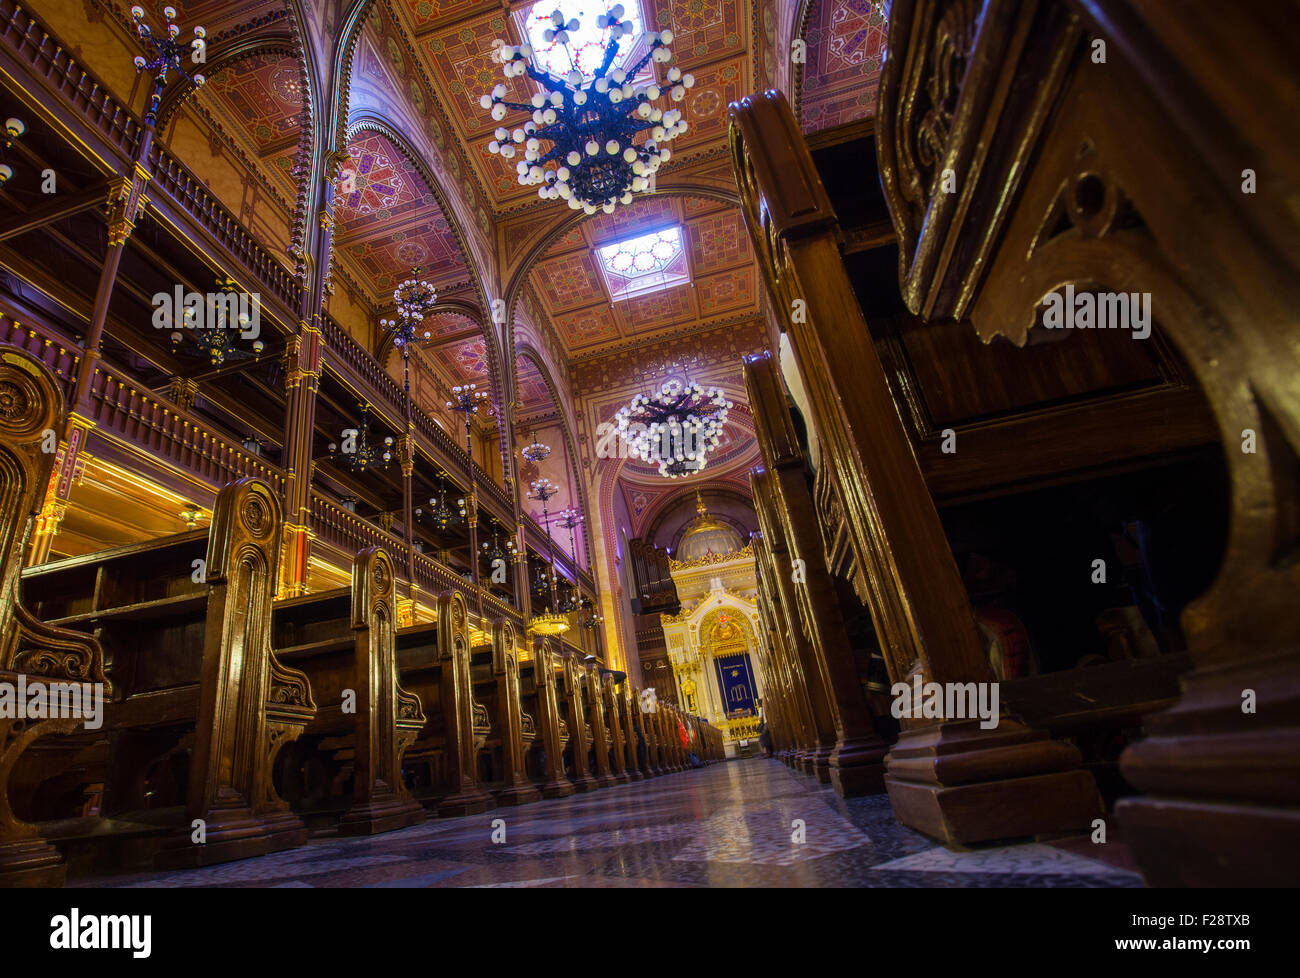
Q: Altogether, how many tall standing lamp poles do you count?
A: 5